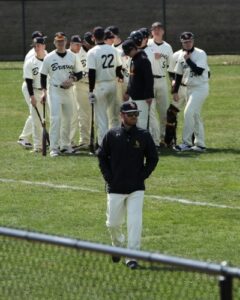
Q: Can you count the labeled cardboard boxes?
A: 0